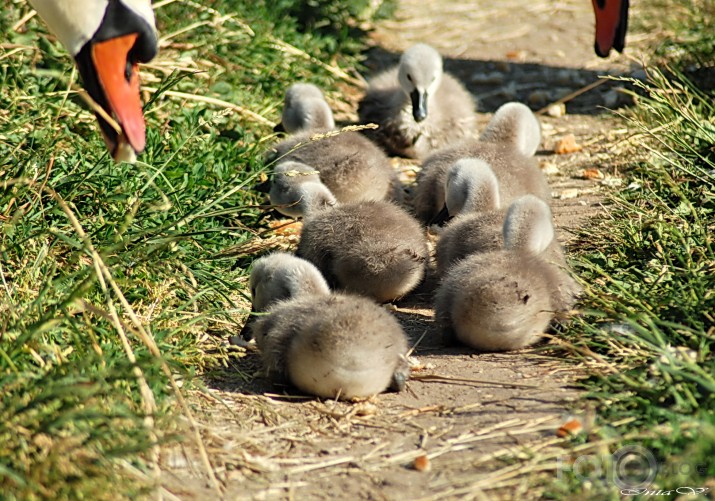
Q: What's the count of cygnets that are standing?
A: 0